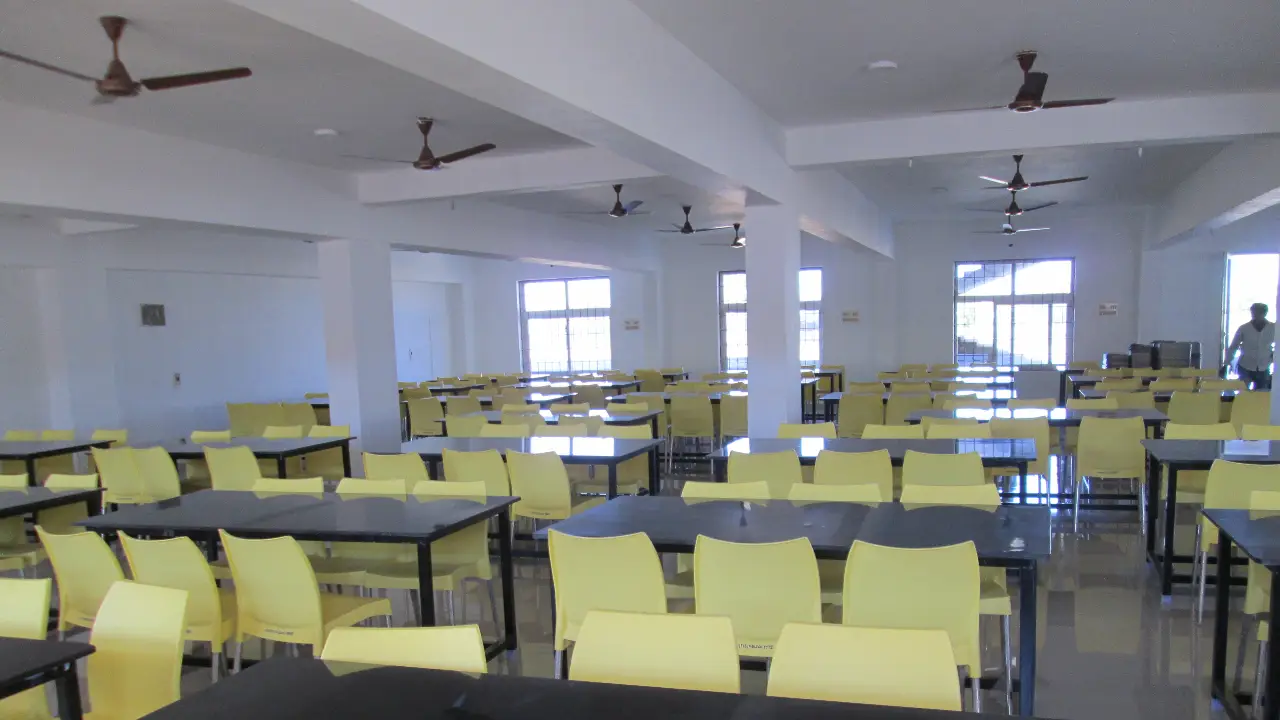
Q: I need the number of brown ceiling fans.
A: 9